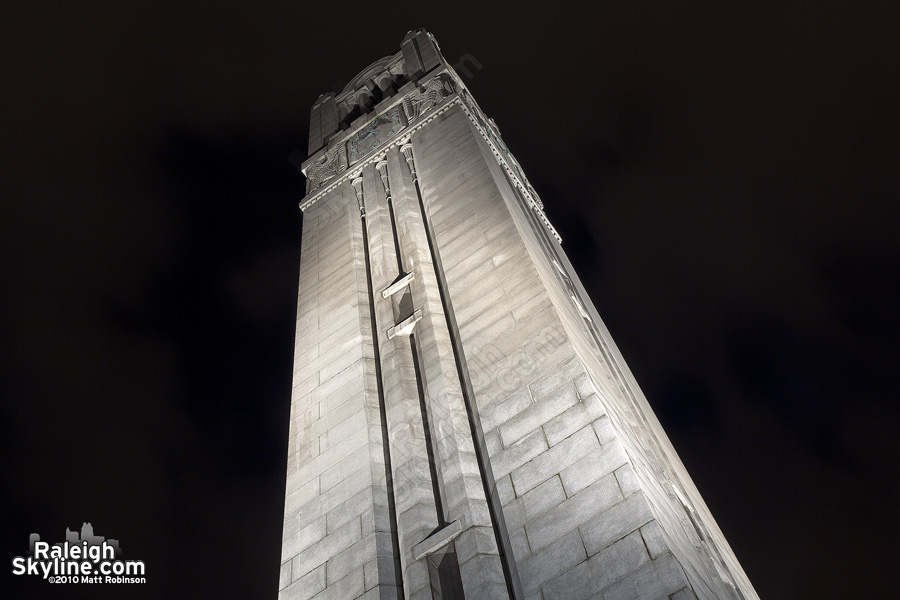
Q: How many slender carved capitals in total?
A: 3